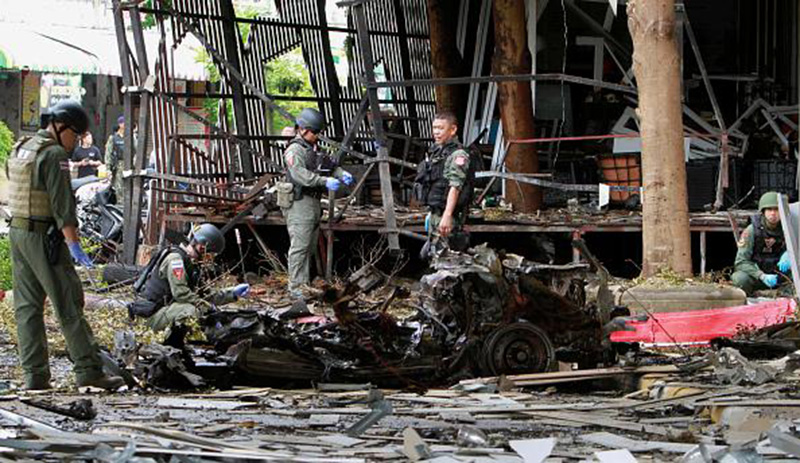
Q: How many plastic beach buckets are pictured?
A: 0